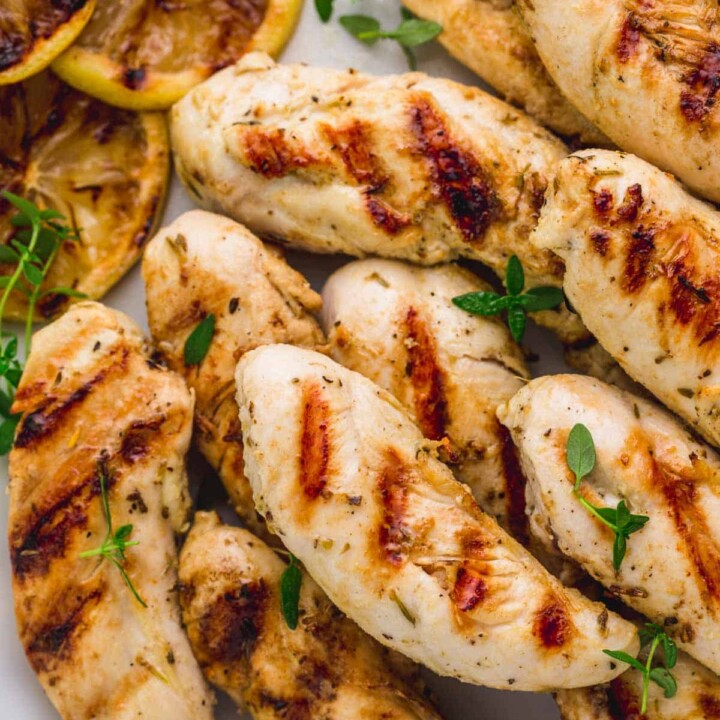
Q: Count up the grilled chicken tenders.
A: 11